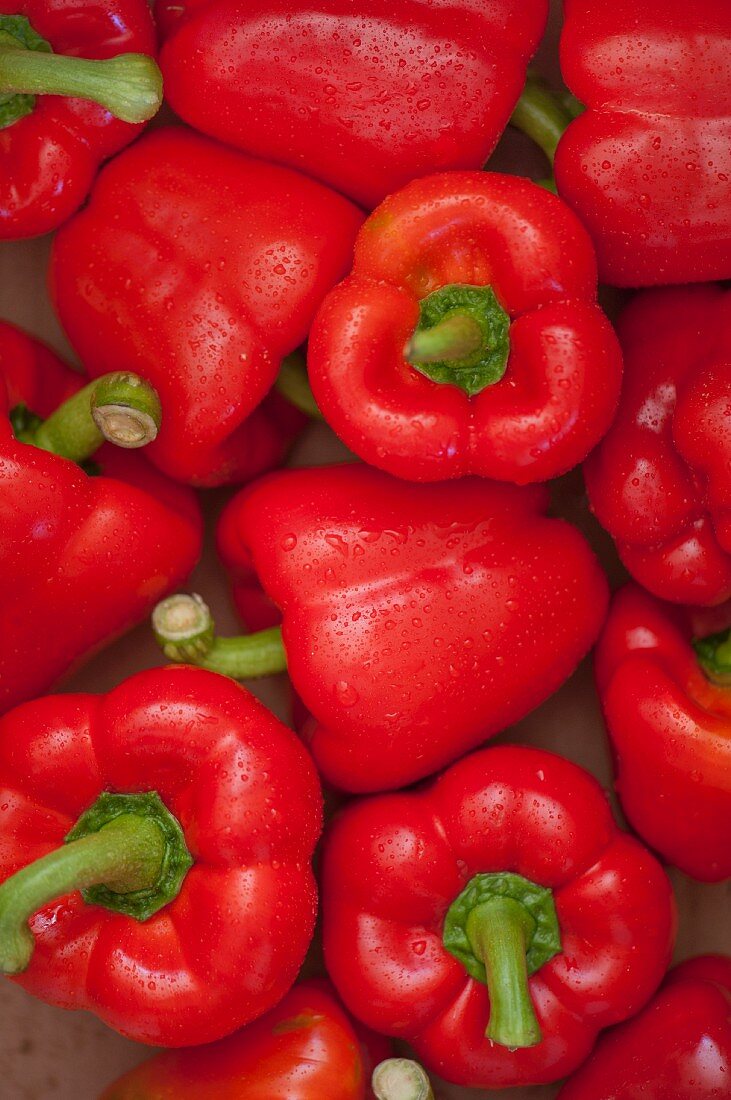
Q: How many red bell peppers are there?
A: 13